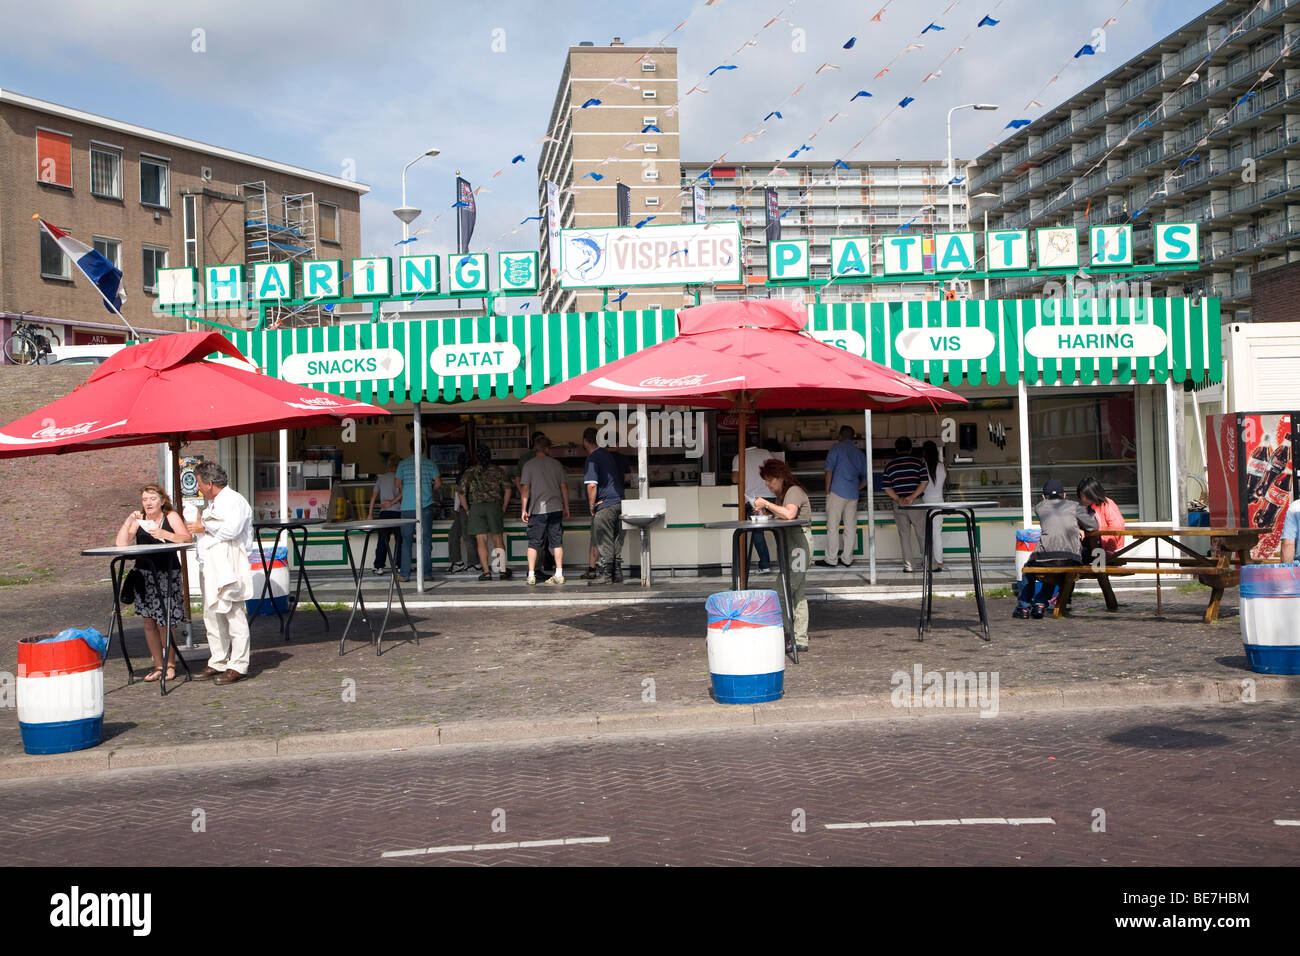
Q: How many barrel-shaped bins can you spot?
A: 5